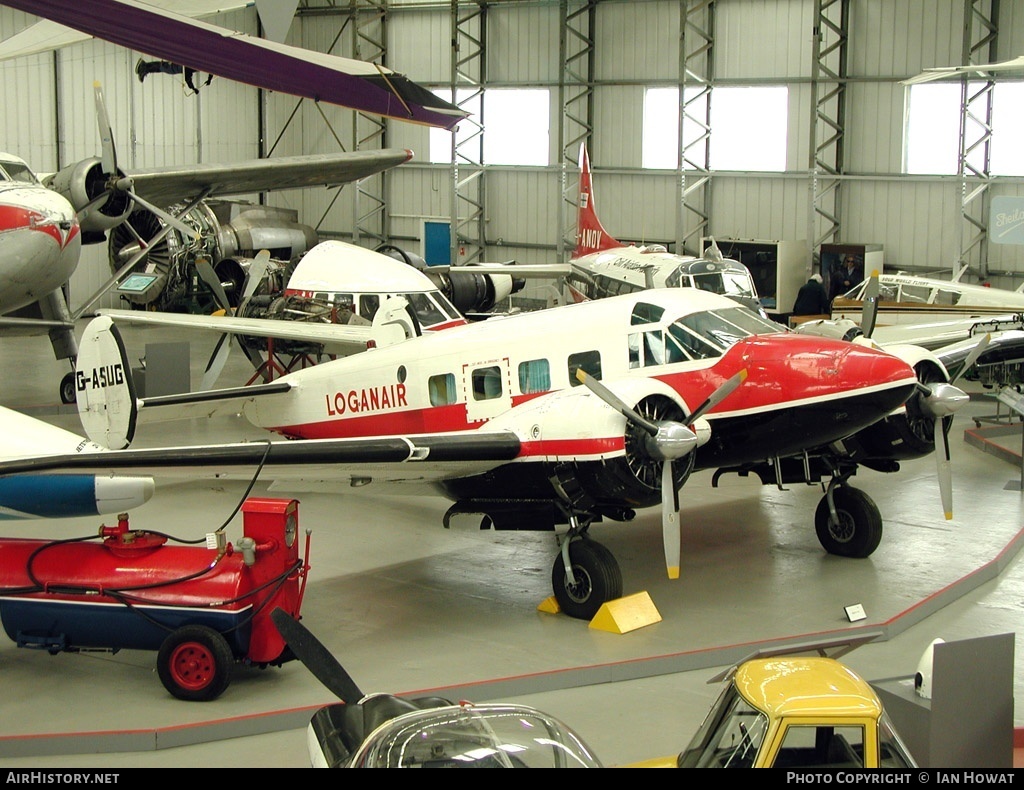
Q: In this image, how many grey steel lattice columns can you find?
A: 6